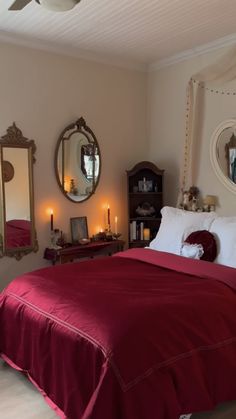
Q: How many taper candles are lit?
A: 3